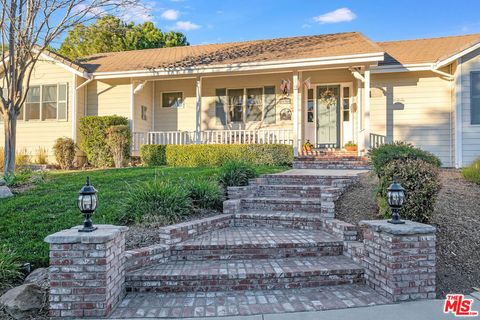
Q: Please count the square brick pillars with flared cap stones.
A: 2